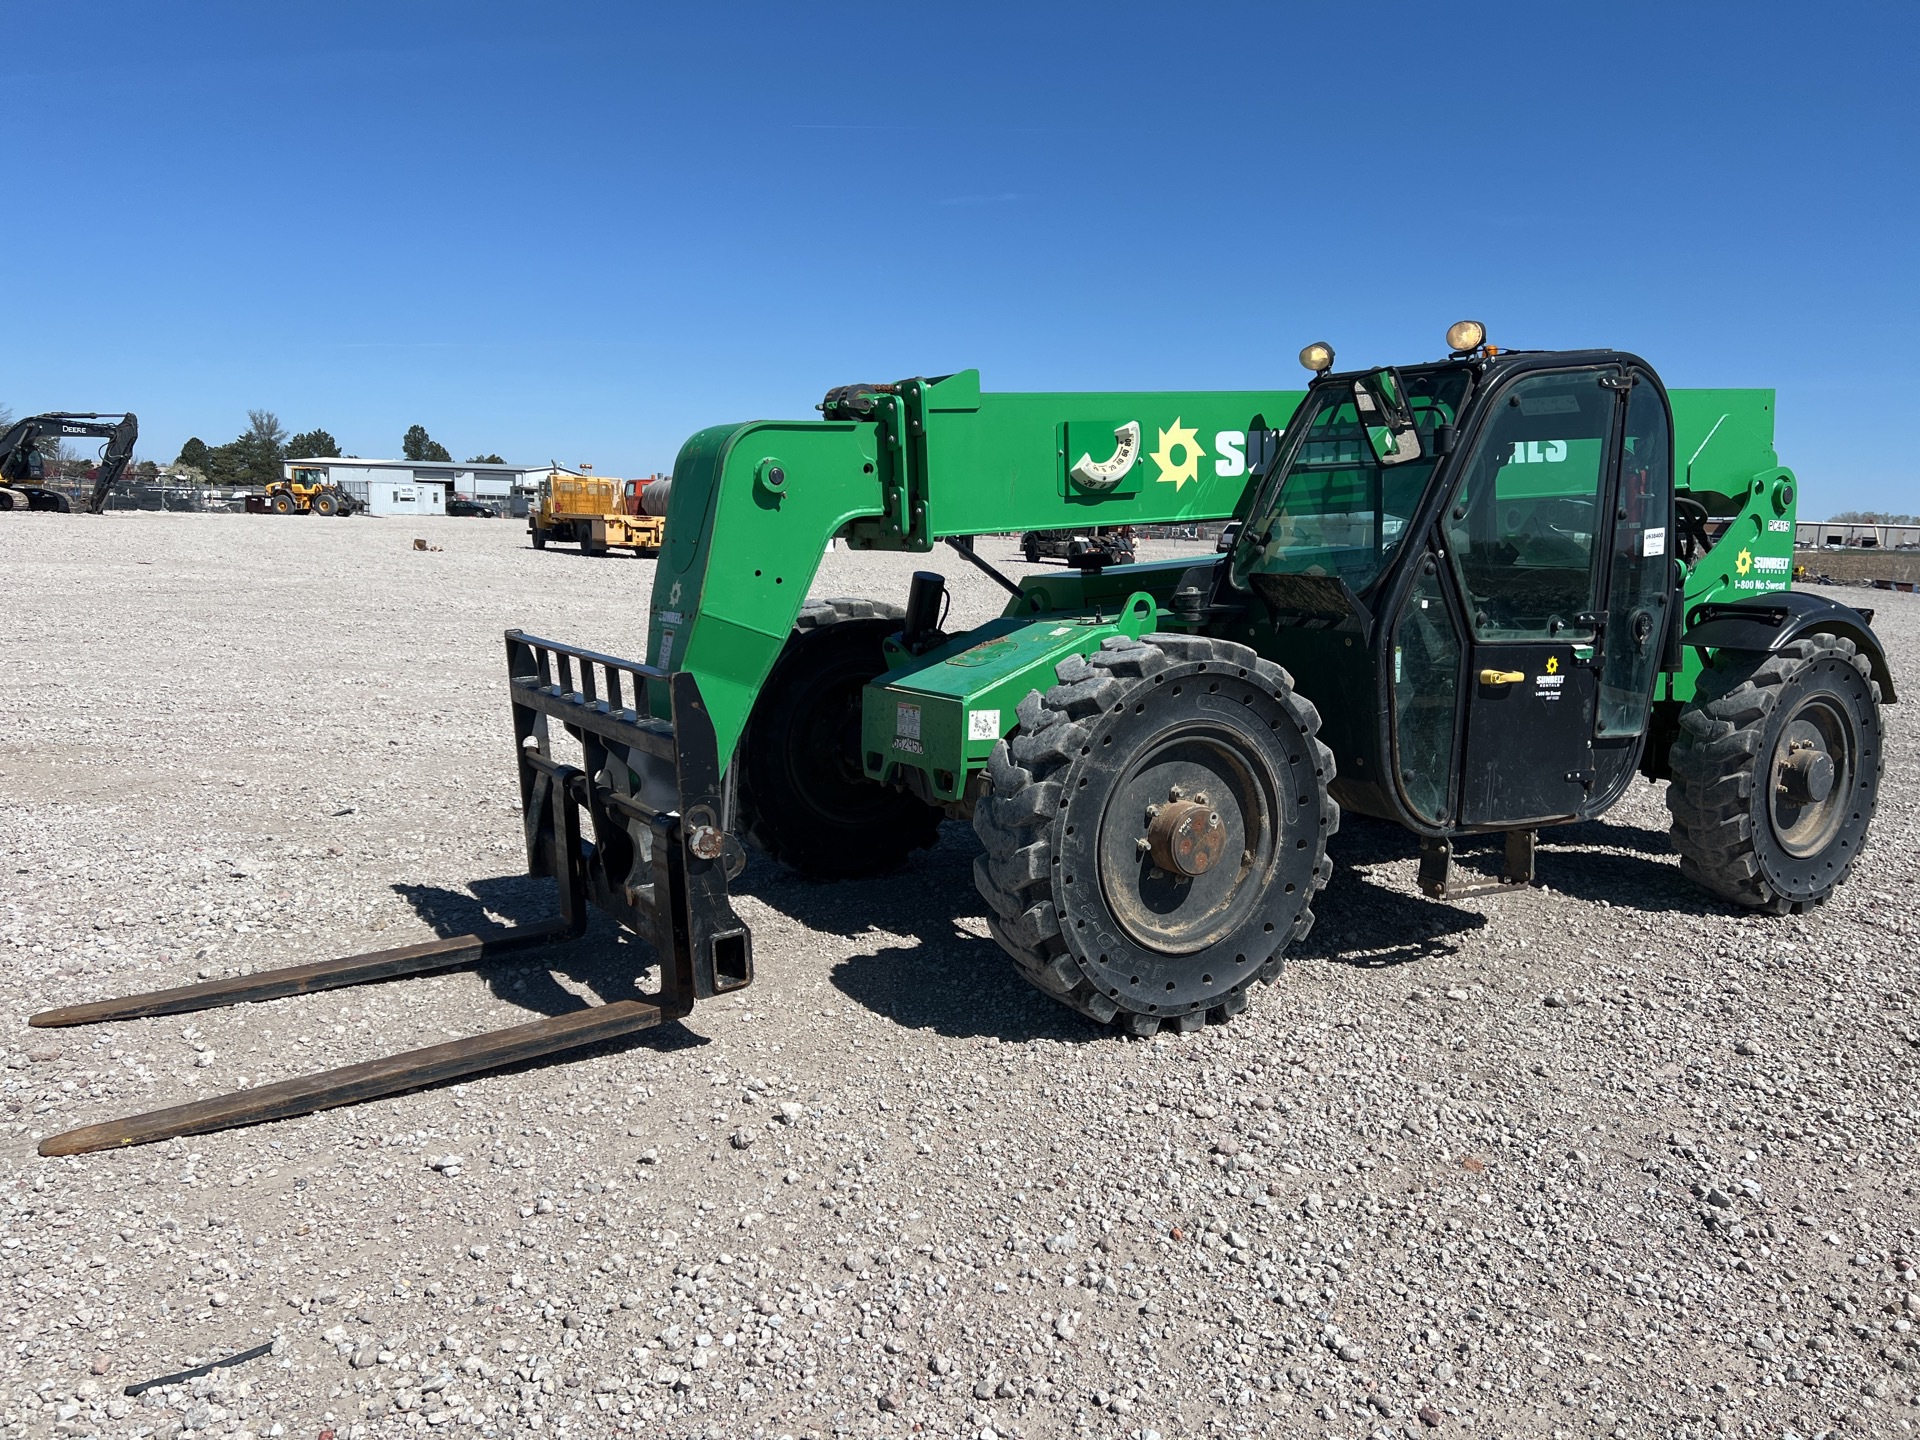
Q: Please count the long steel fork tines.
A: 2